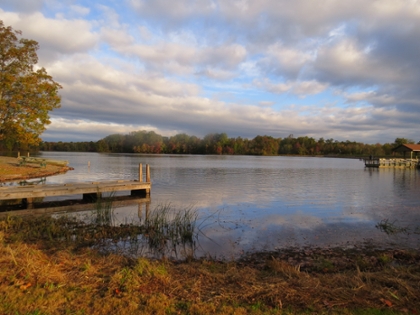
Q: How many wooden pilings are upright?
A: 2